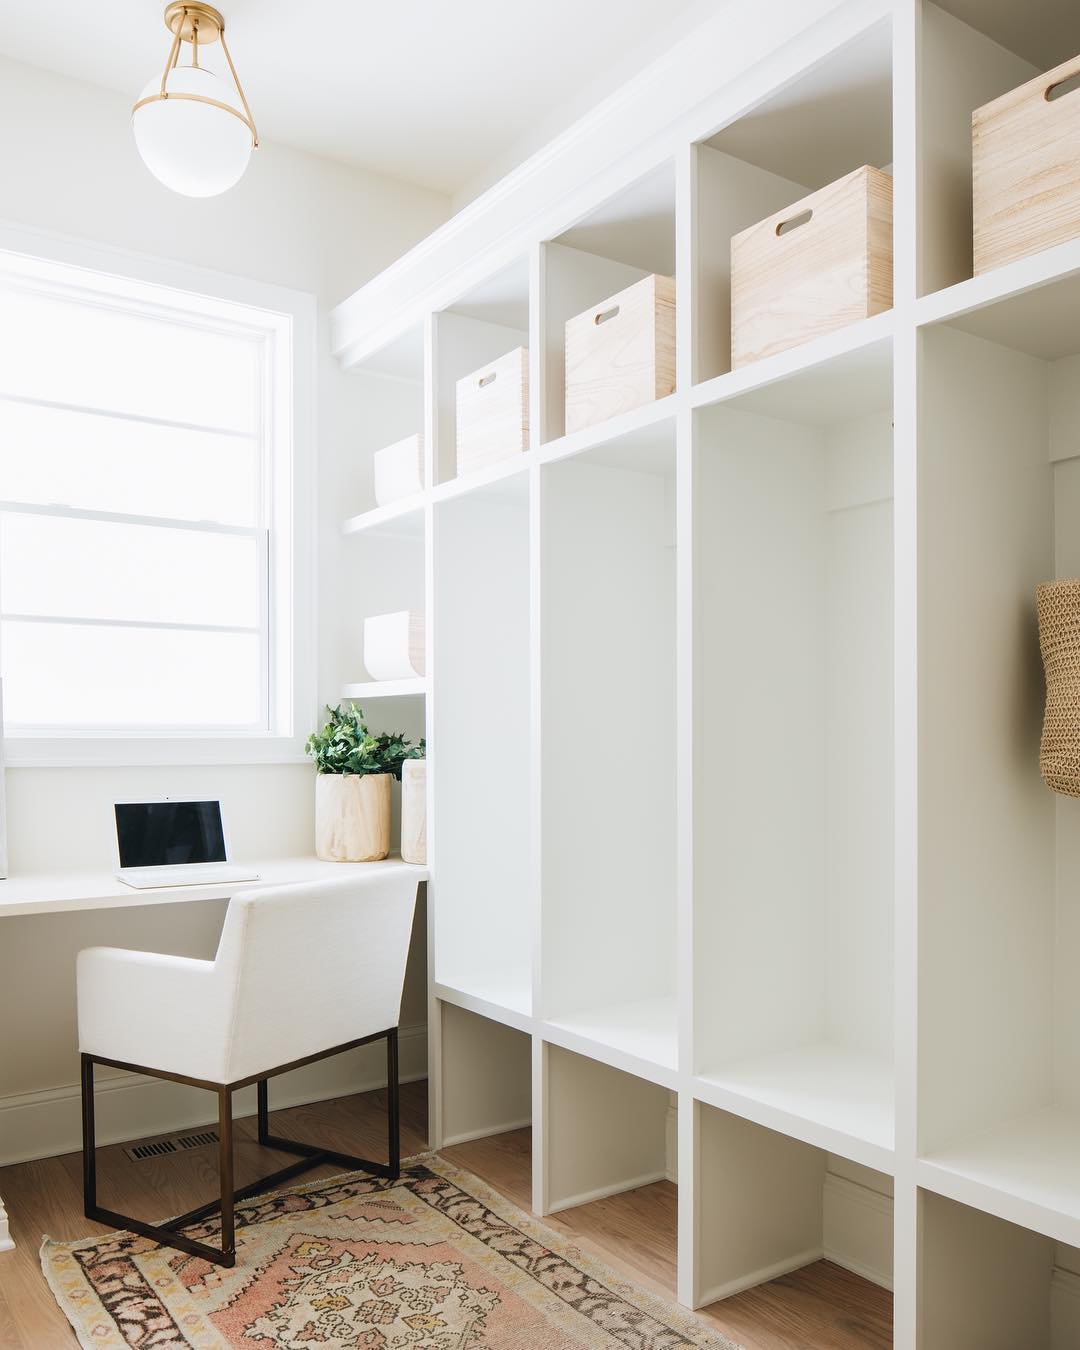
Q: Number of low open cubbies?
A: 4